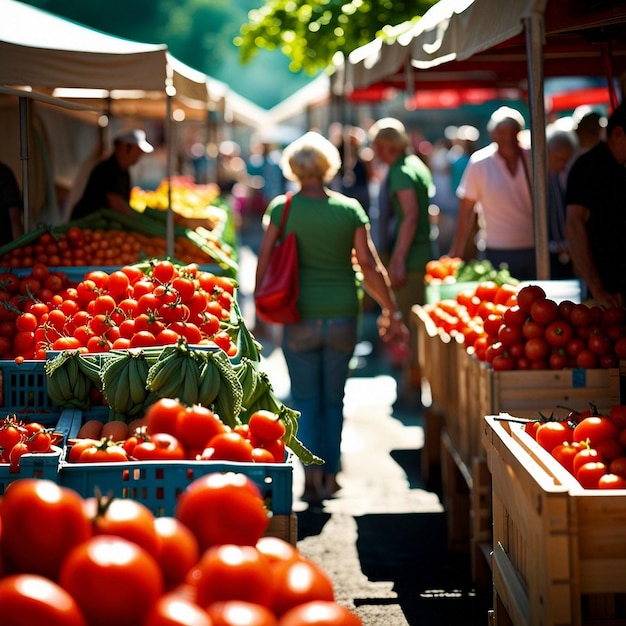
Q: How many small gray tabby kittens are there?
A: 0